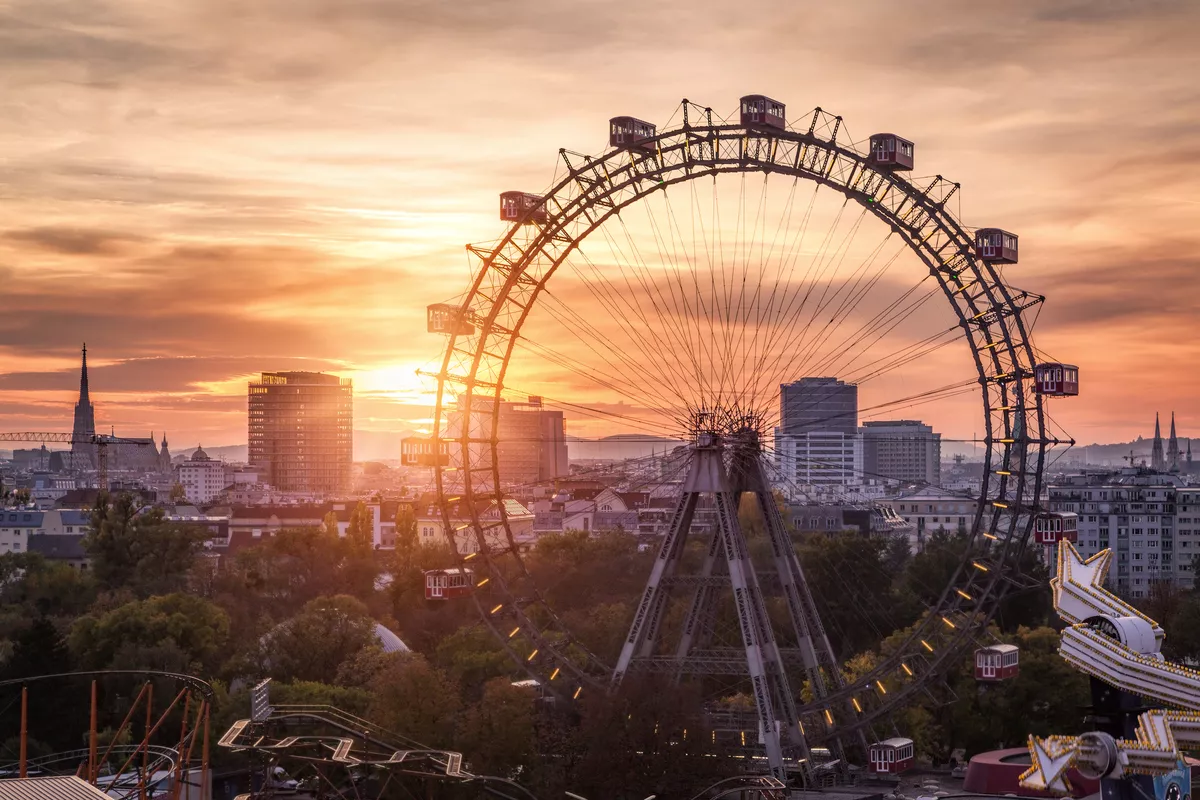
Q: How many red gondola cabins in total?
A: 12